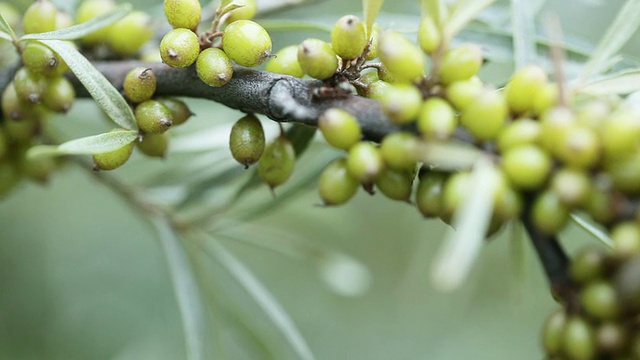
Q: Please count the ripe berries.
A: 0